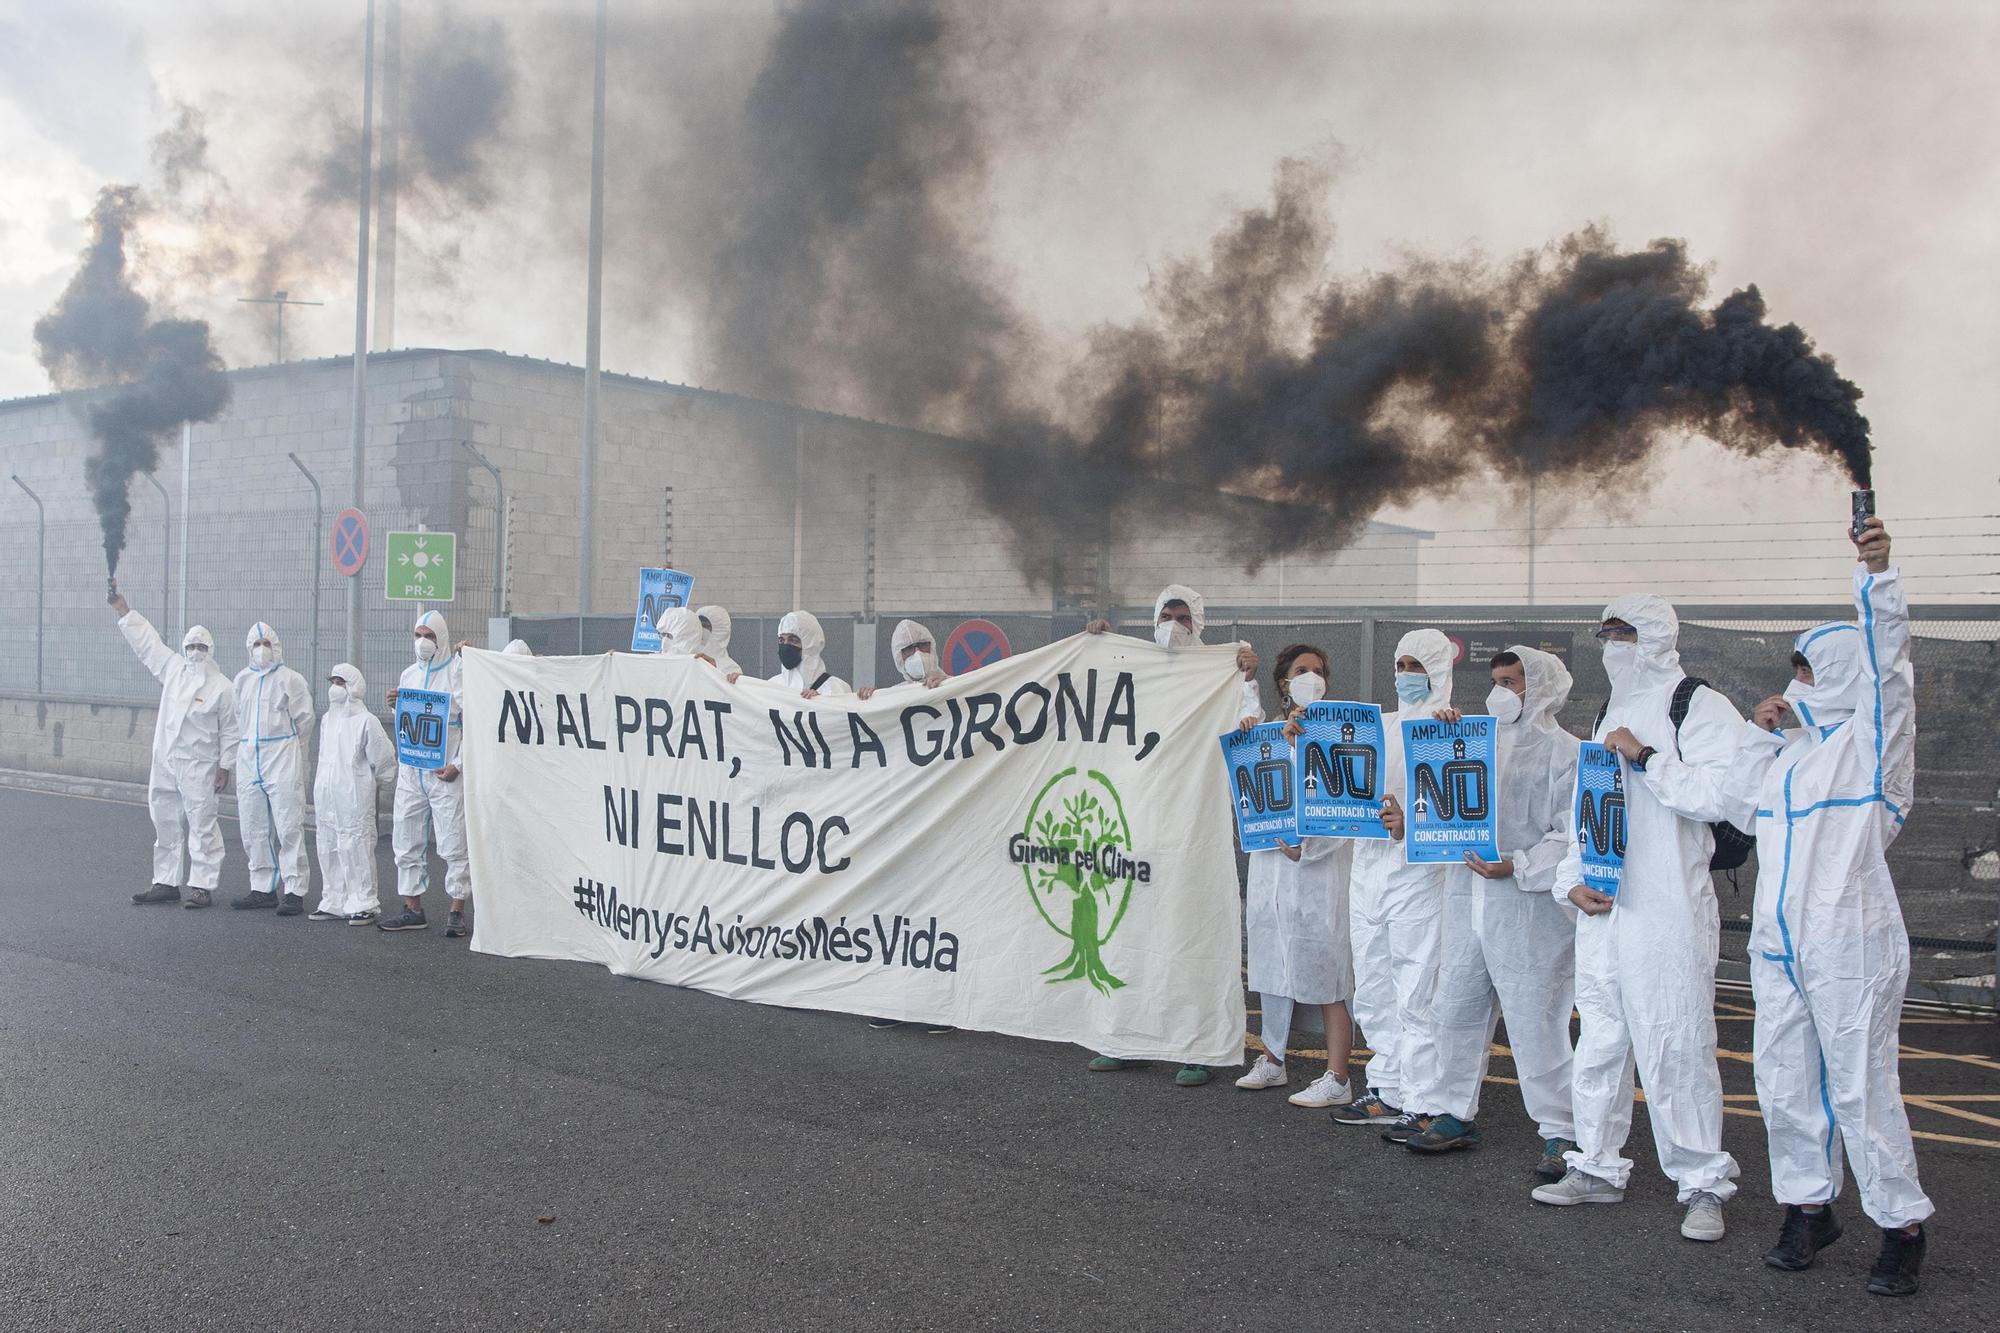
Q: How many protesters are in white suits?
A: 15